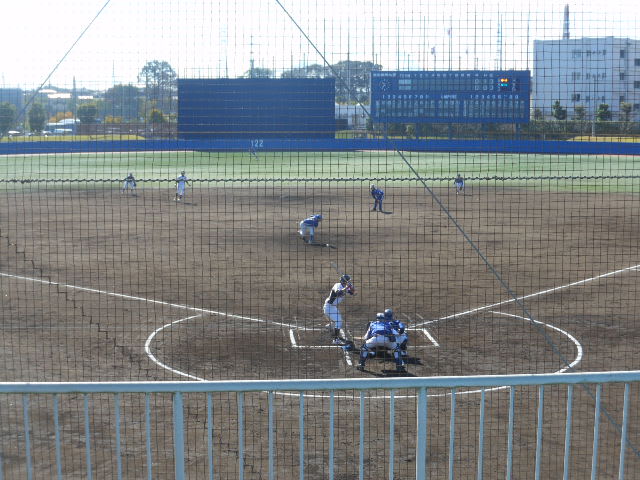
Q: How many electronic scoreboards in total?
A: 1